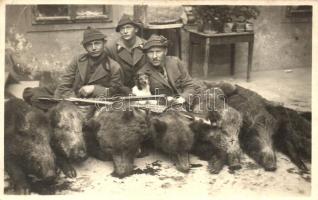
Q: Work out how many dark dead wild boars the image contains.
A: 7